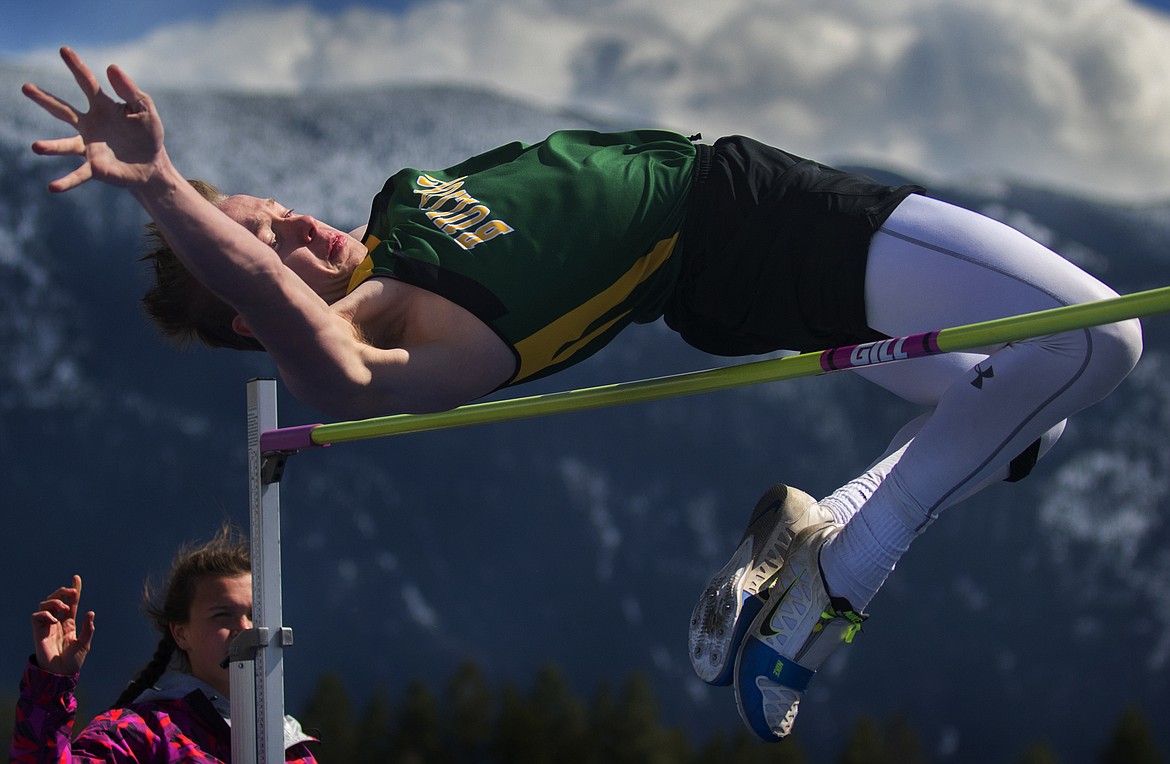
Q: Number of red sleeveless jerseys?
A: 0